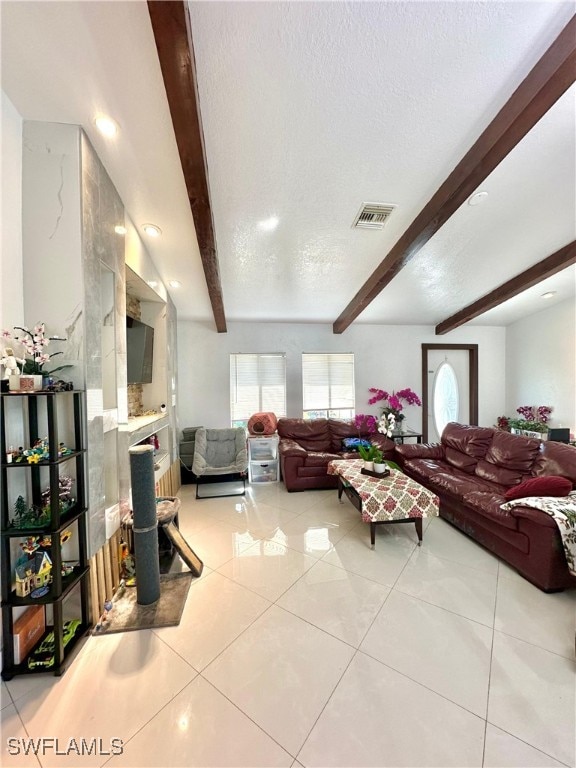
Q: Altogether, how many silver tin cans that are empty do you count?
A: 0